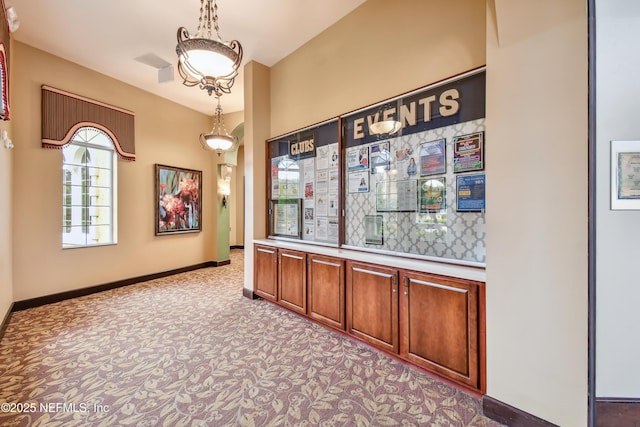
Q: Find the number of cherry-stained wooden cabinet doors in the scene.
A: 5